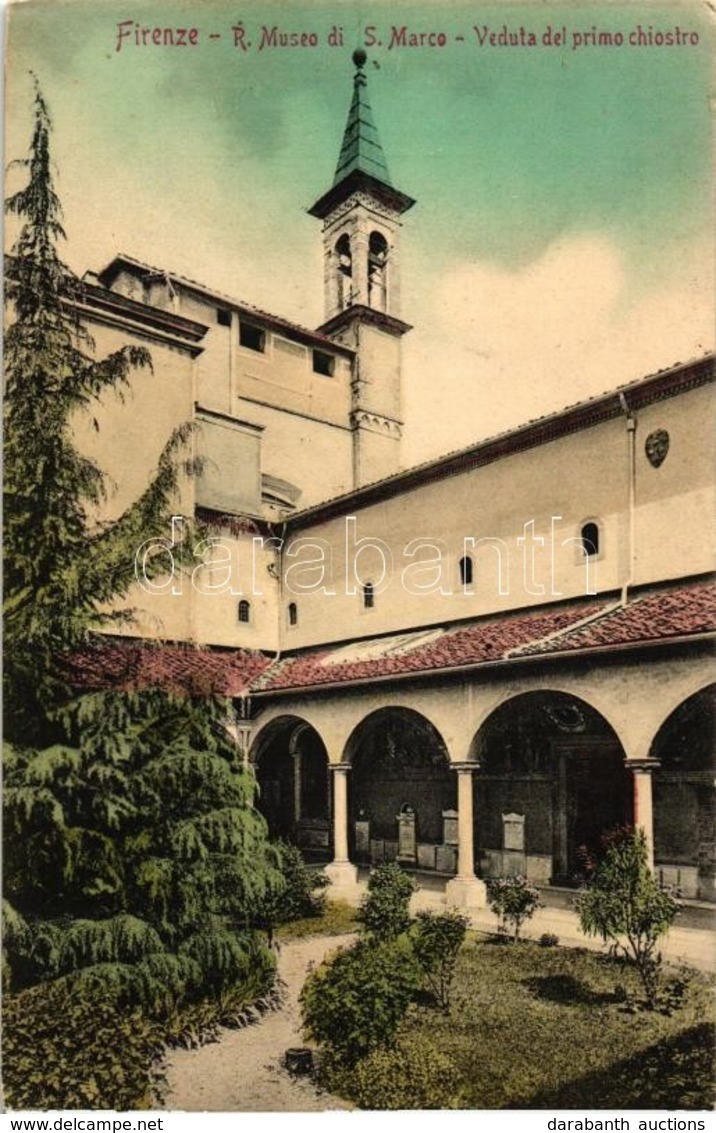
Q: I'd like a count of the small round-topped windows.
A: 5